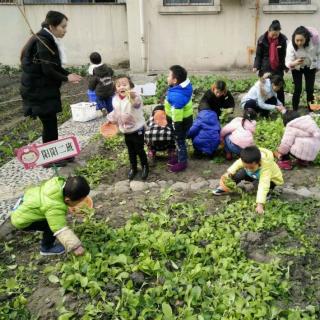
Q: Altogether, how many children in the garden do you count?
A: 9